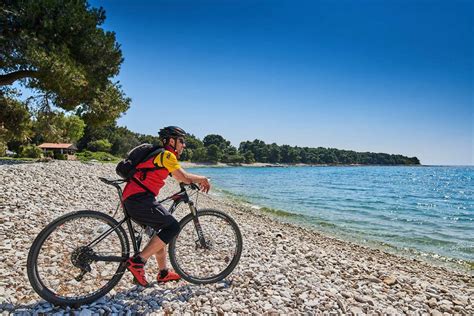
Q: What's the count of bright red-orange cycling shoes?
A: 2